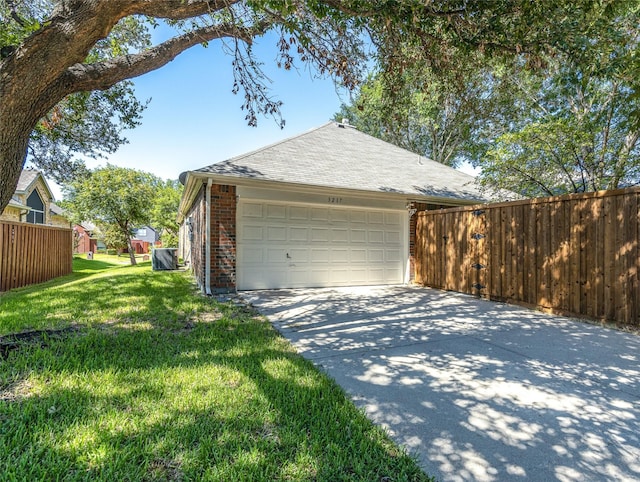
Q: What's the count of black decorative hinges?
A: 4